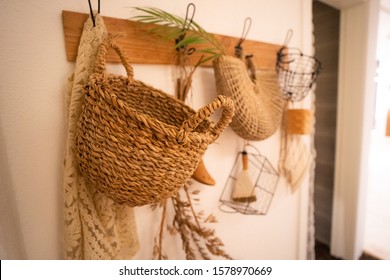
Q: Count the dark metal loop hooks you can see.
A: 4